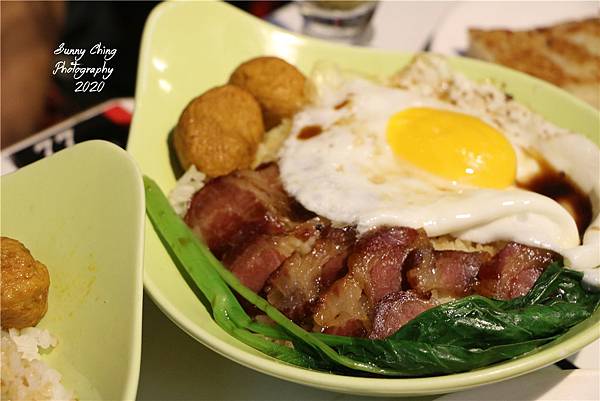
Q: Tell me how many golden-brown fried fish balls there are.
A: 3